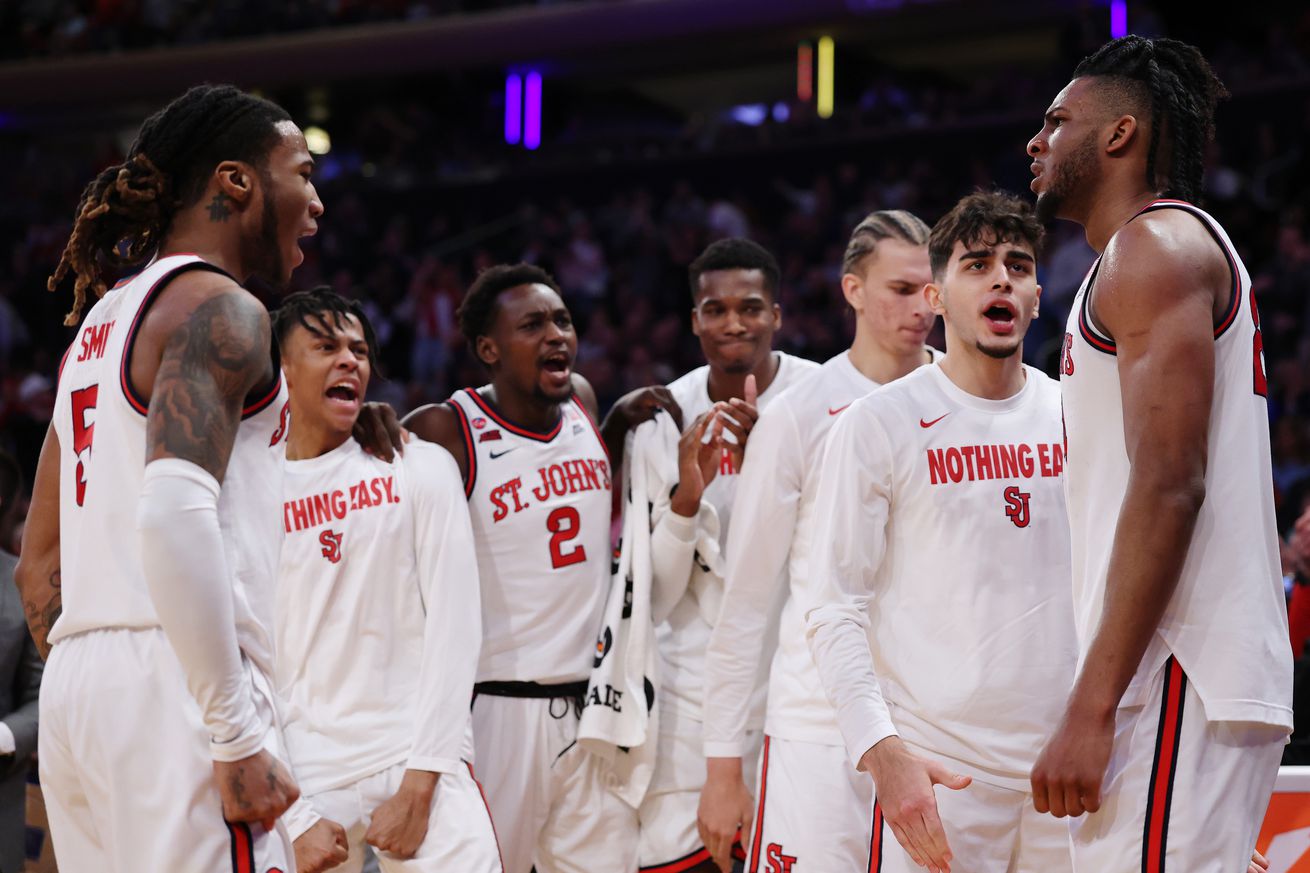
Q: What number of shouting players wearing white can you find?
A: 4